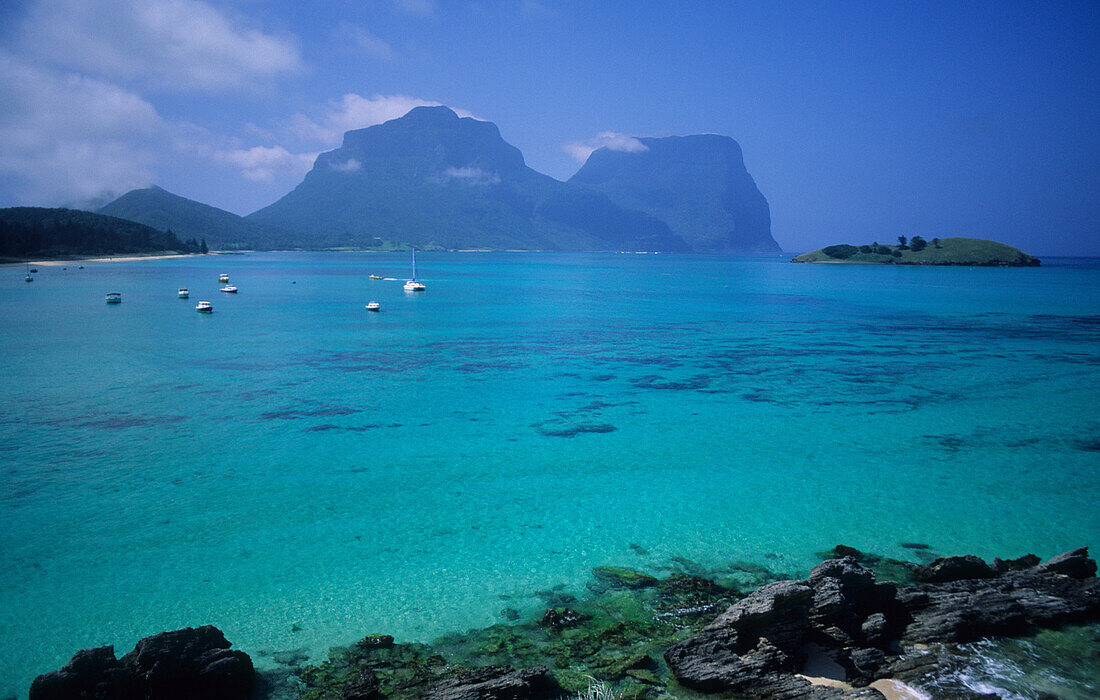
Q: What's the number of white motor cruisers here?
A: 6